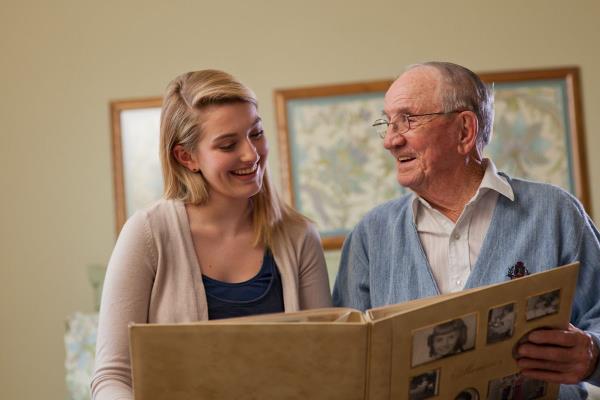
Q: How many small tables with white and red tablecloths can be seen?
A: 0